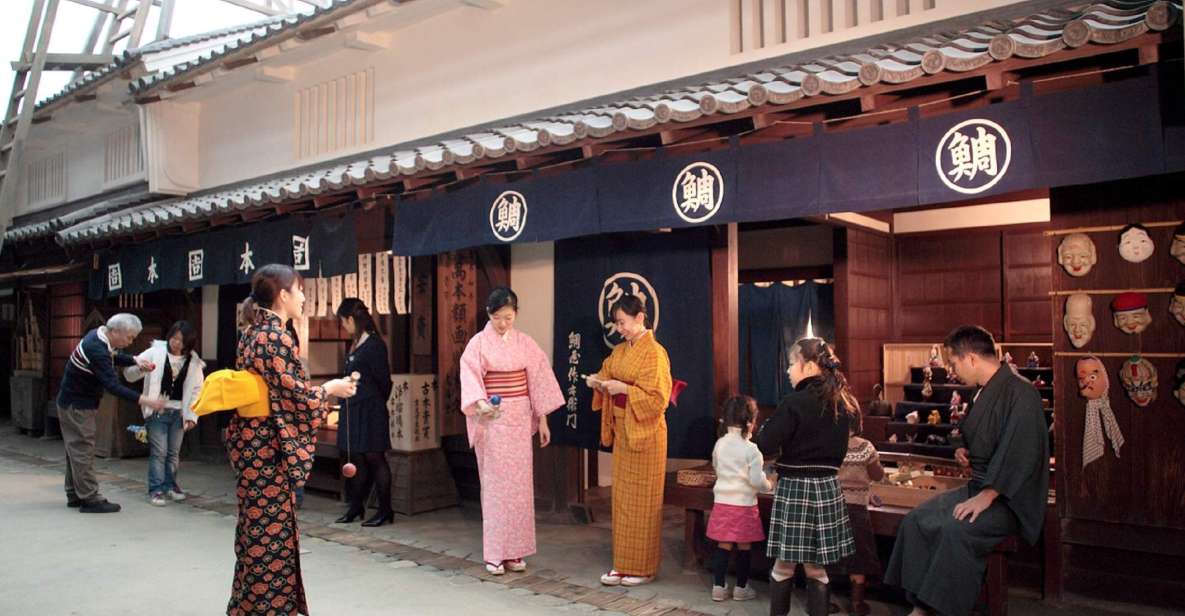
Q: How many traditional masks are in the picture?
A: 9